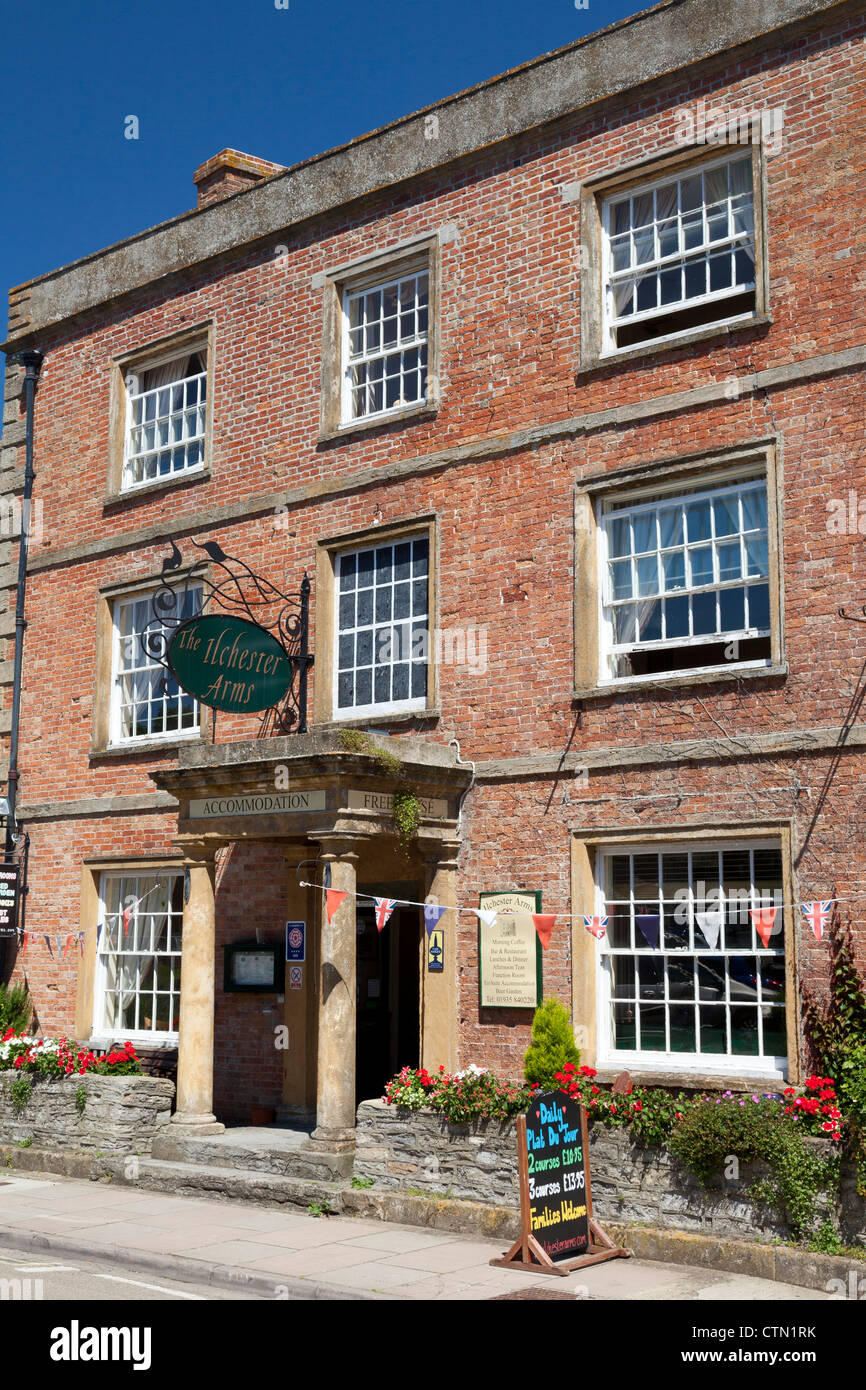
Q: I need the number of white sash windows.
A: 8